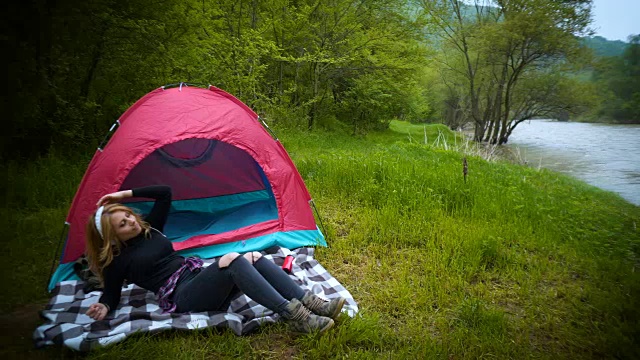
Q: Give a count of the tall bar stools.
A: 0